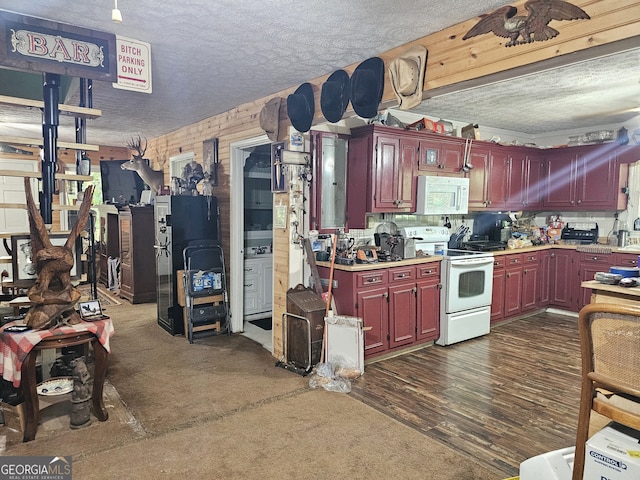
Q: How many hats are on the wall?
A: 5